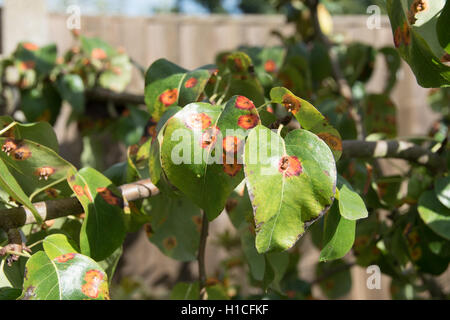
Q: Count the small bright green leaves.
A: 2